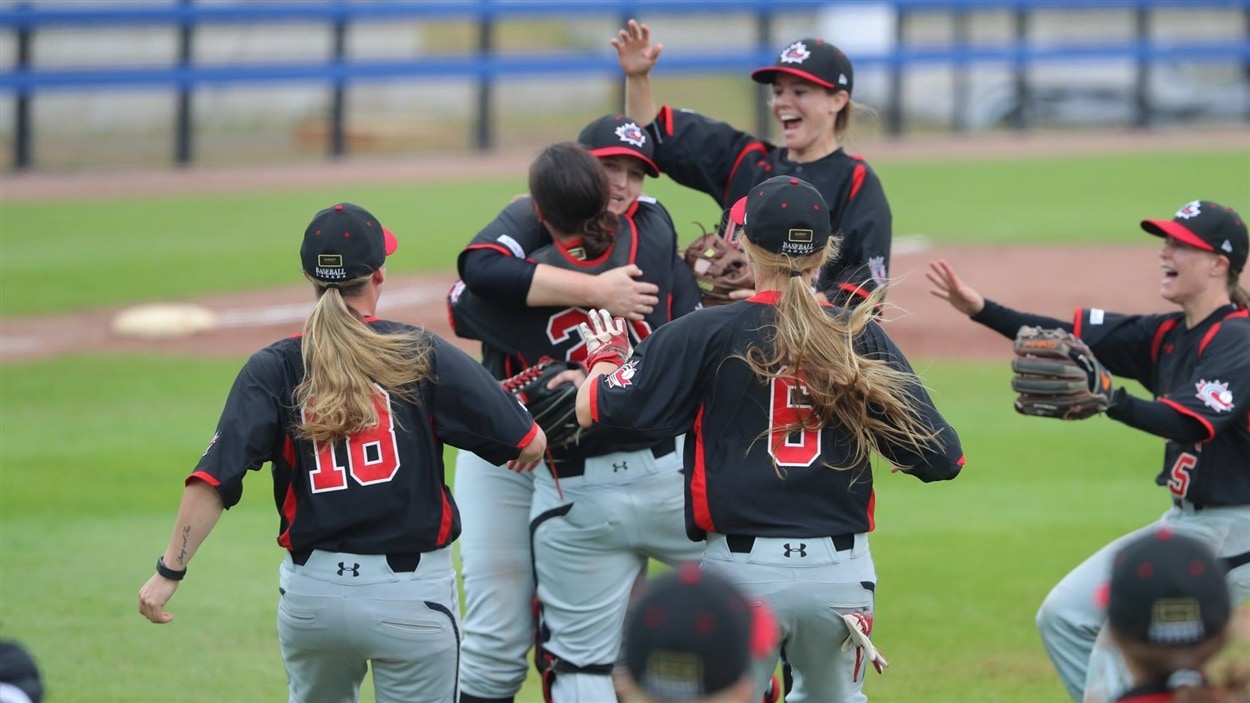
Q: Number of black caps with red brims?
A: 7